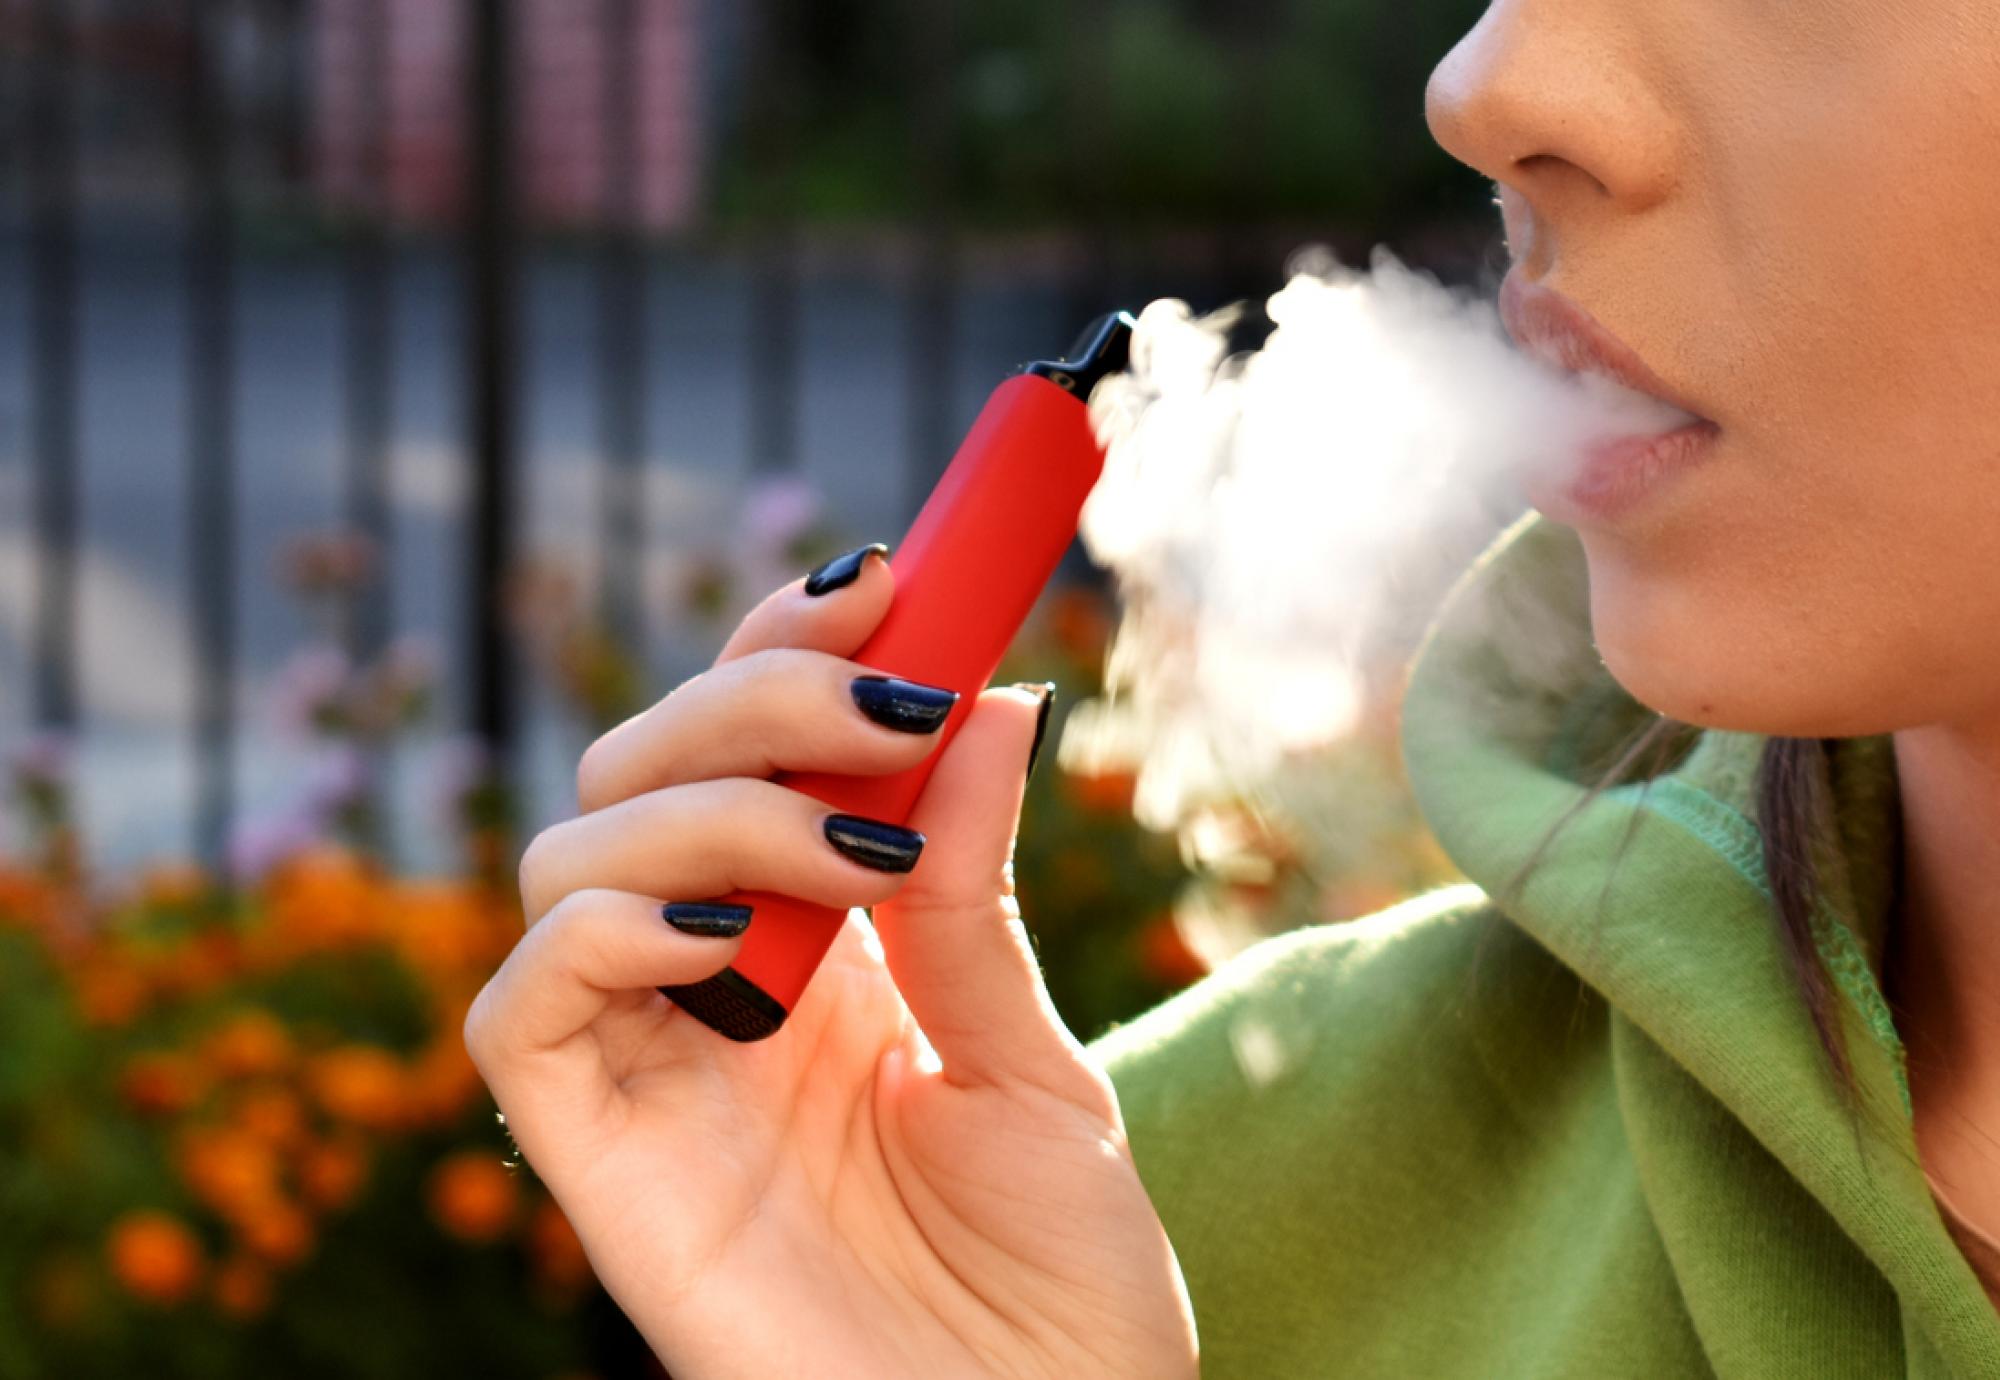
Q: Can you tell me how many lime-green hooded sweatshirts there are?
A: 1